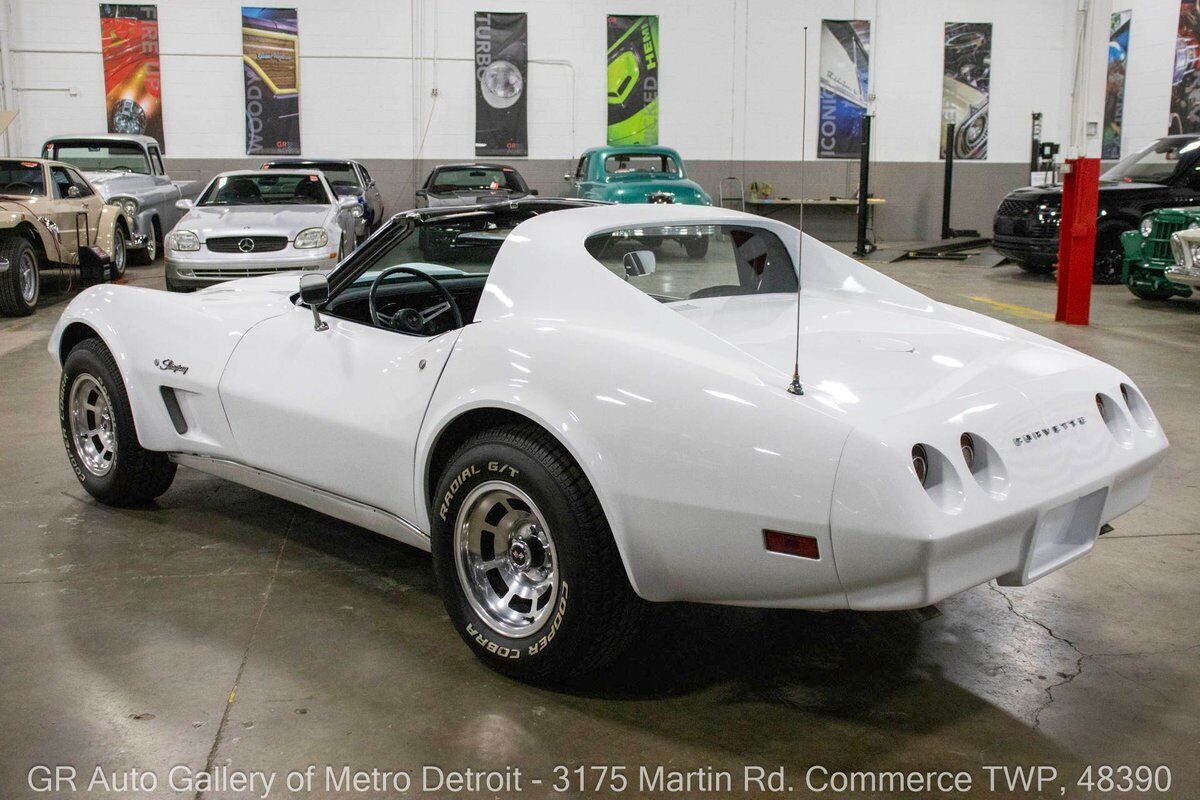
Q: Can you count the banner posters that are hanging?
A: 8